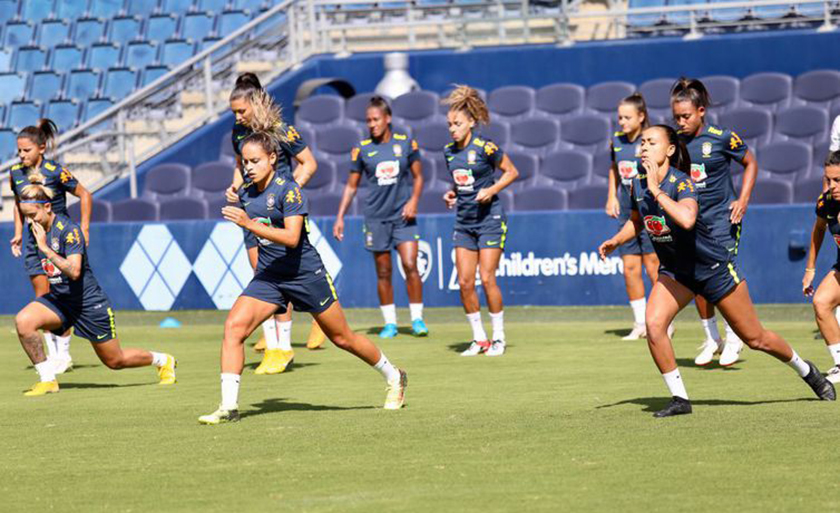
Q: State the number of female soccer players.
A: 10